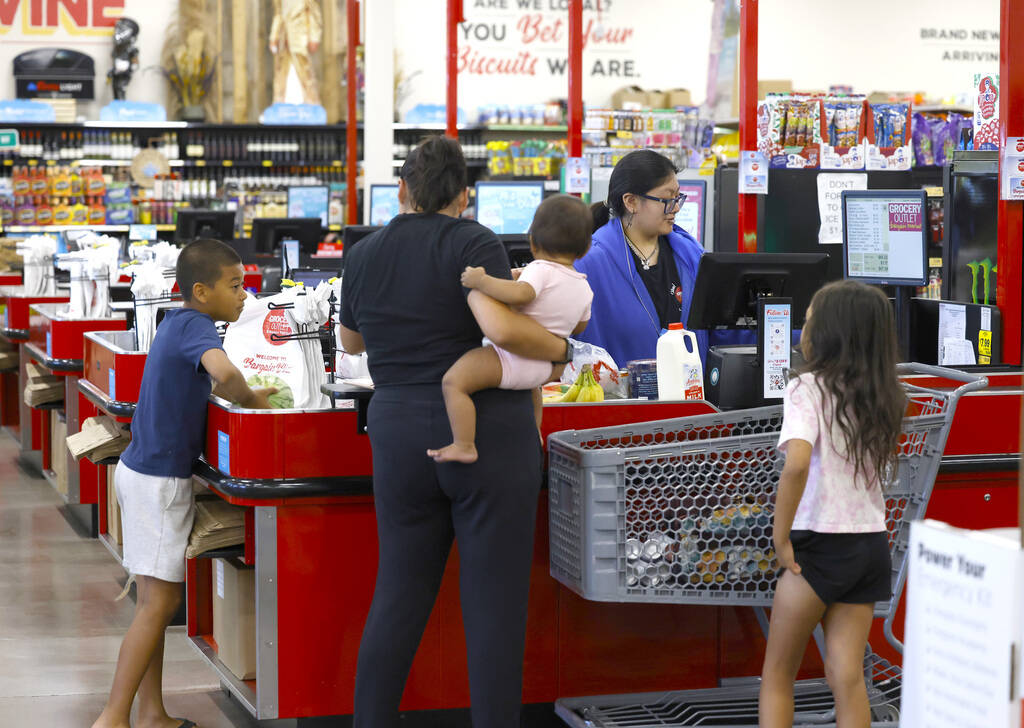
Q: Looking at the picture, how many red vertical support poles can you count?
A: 5